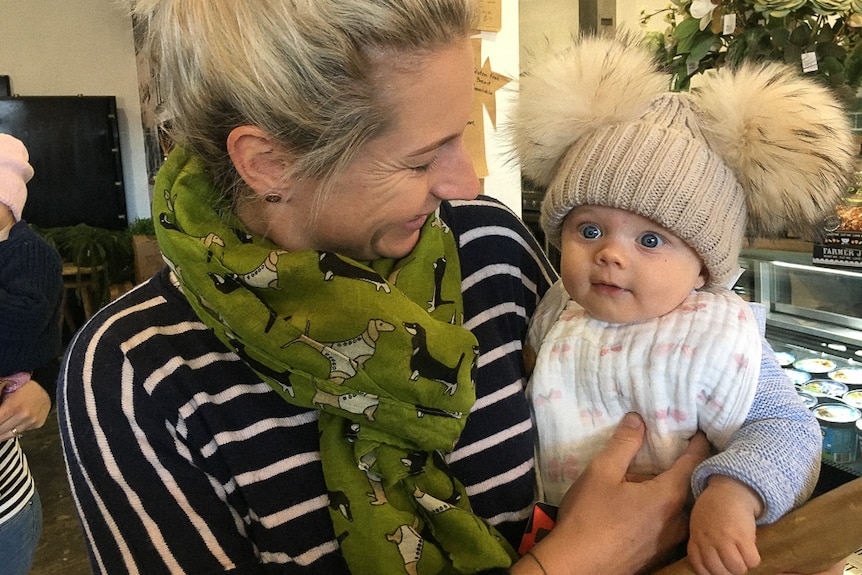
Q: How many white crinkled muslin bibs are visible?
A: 1